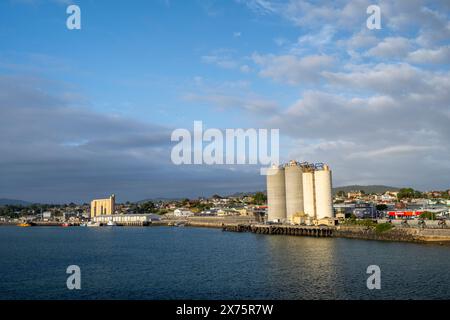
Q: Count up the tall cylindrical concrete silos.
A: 4